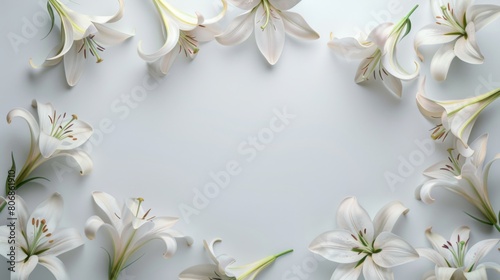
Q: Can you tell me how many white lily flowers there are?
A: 13